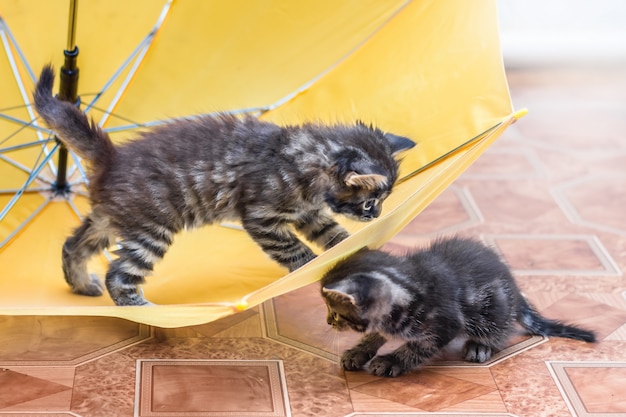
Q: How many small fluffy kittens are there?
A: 2